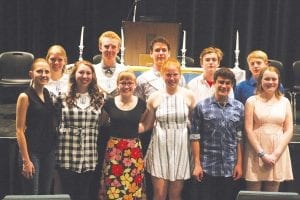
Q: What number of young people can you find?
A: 11